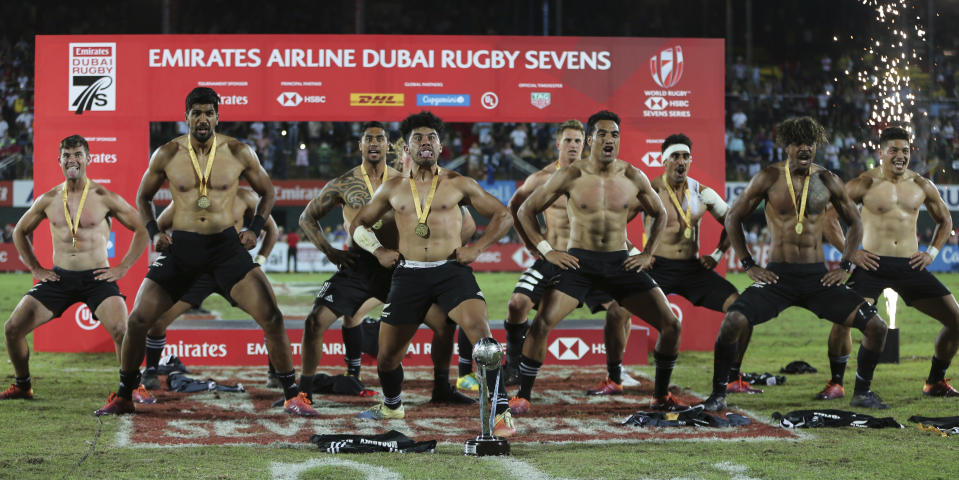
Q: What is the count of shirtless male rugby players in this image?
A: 11